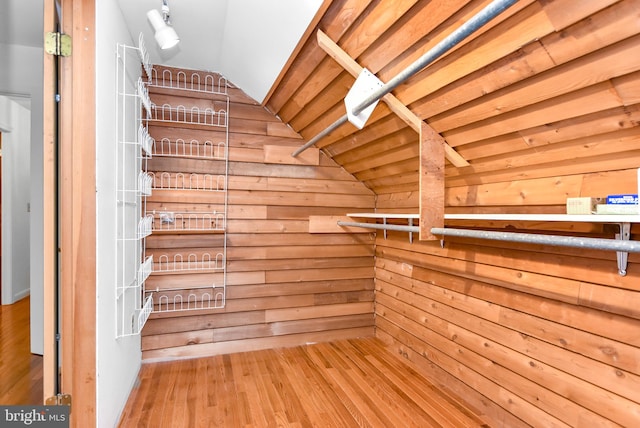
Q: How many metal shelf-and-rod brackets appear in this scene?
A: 4